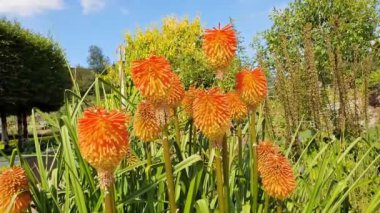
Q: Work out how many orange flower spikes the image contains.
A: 12